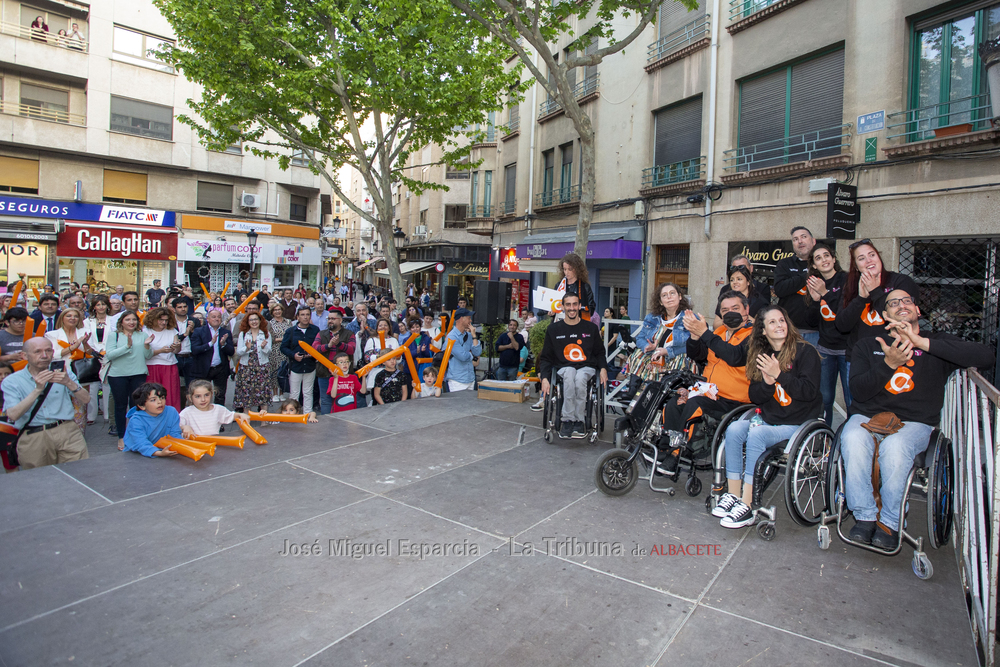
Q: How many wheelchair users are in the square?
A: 5